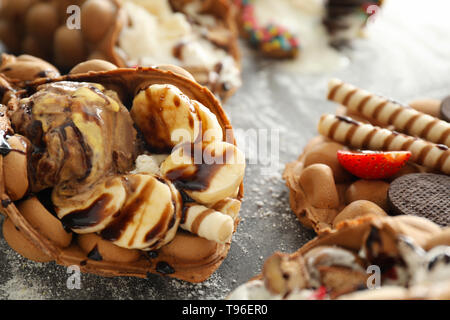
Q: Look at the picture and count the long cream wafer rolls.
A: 2